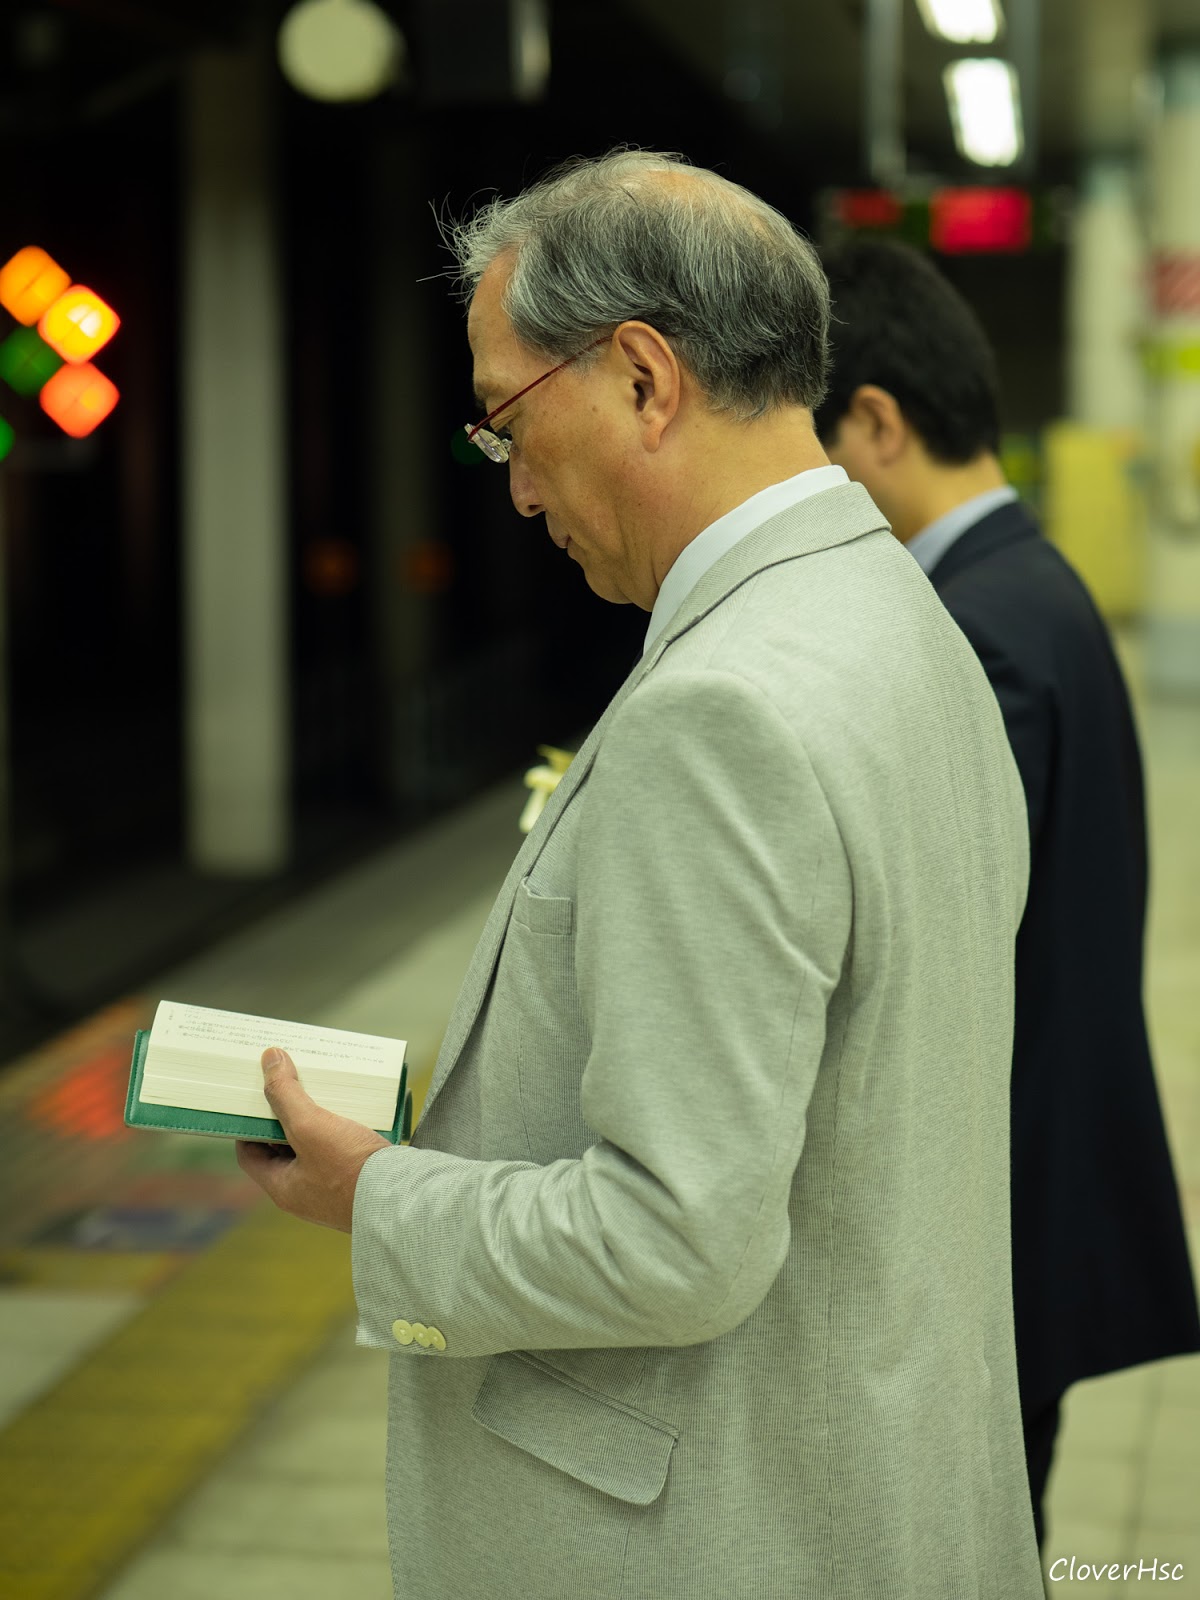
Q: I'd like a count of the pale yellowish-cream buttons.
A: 3